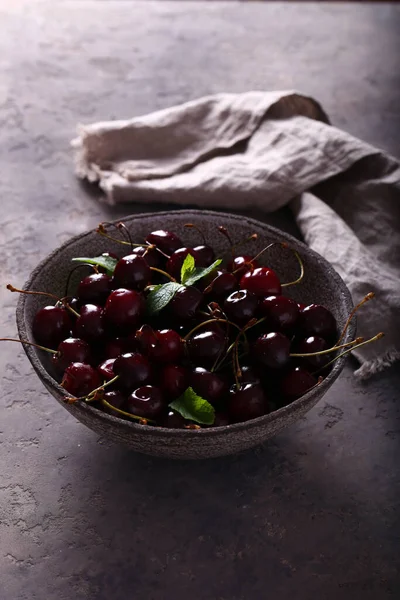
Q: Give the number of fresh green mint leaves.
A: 5